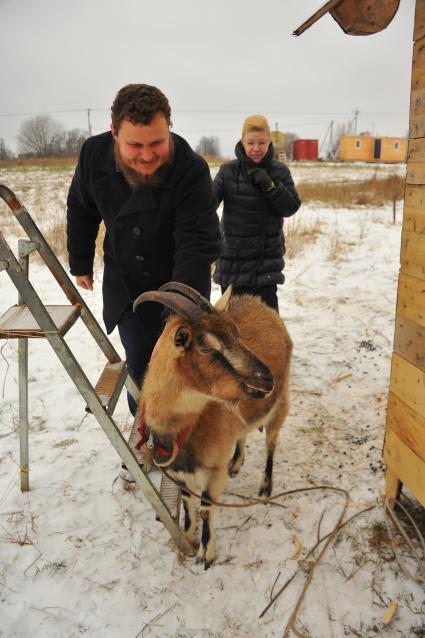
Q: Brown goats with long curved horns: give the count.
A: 1